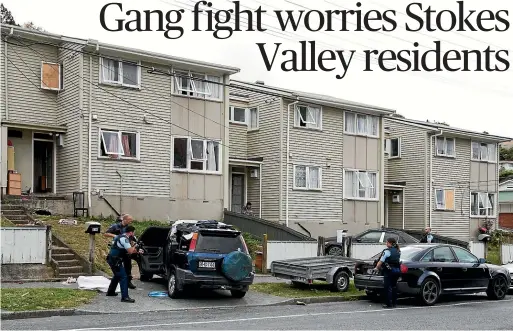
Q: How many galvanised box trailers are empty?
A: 1